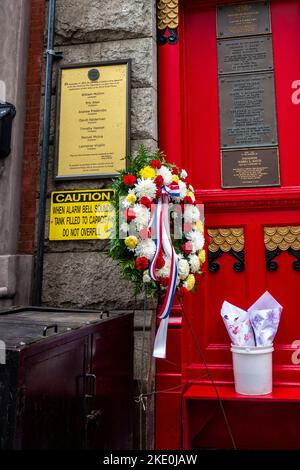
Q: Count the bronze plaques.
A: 4